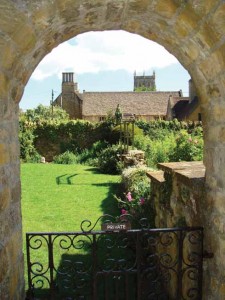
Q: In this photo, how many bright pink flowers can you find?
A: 3